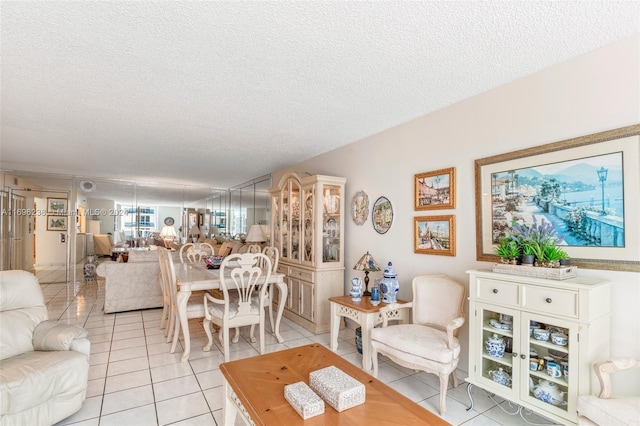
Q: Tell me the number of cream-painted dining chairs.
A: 6